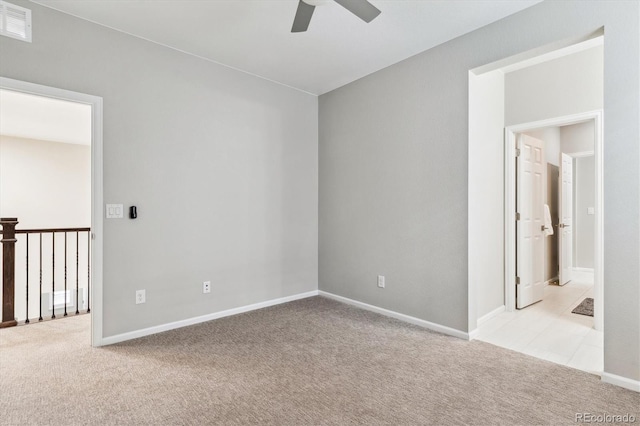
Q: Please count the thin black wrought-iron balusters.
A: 6